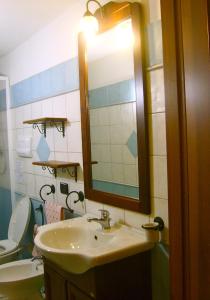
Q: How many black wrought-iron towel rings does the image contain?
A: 2